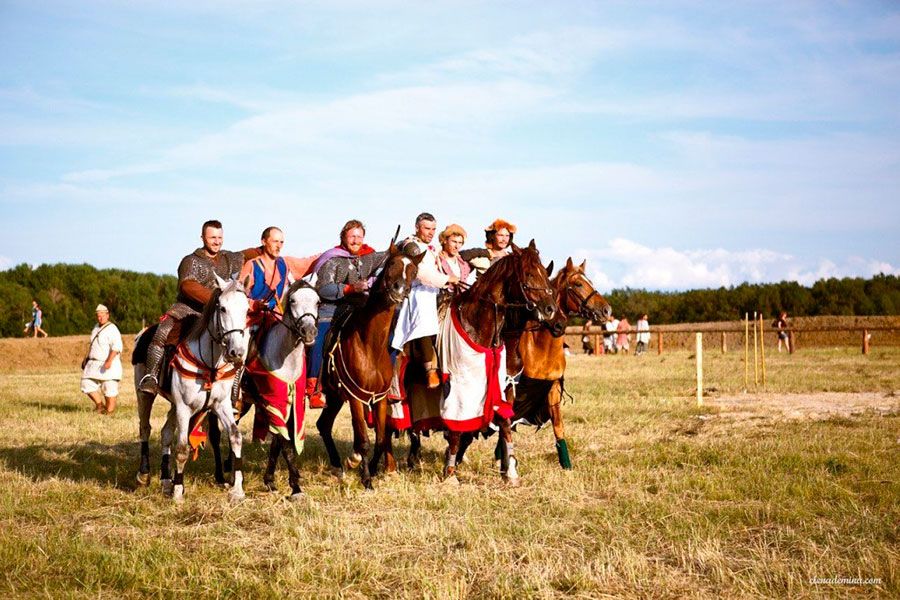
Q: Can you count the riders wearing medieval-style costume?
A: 6